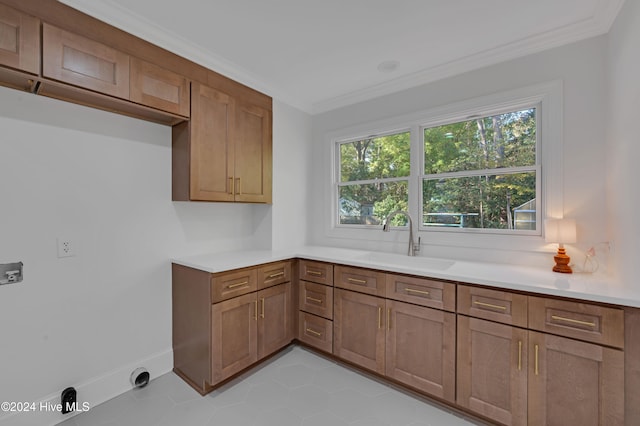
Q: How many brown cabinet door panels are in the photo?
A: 11